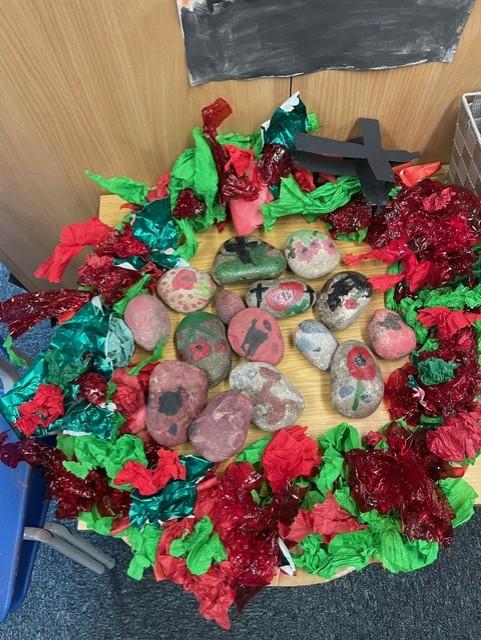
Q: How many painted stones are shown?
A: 15